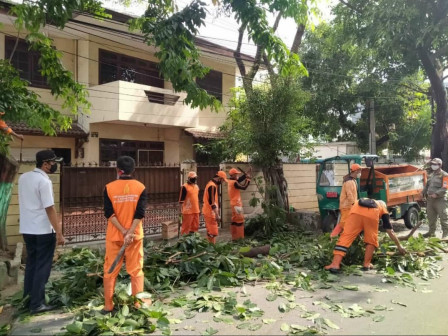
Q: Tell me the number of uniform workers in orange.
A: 6